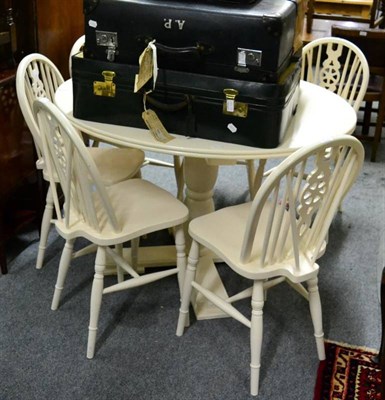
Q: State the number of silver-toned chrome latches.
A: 2